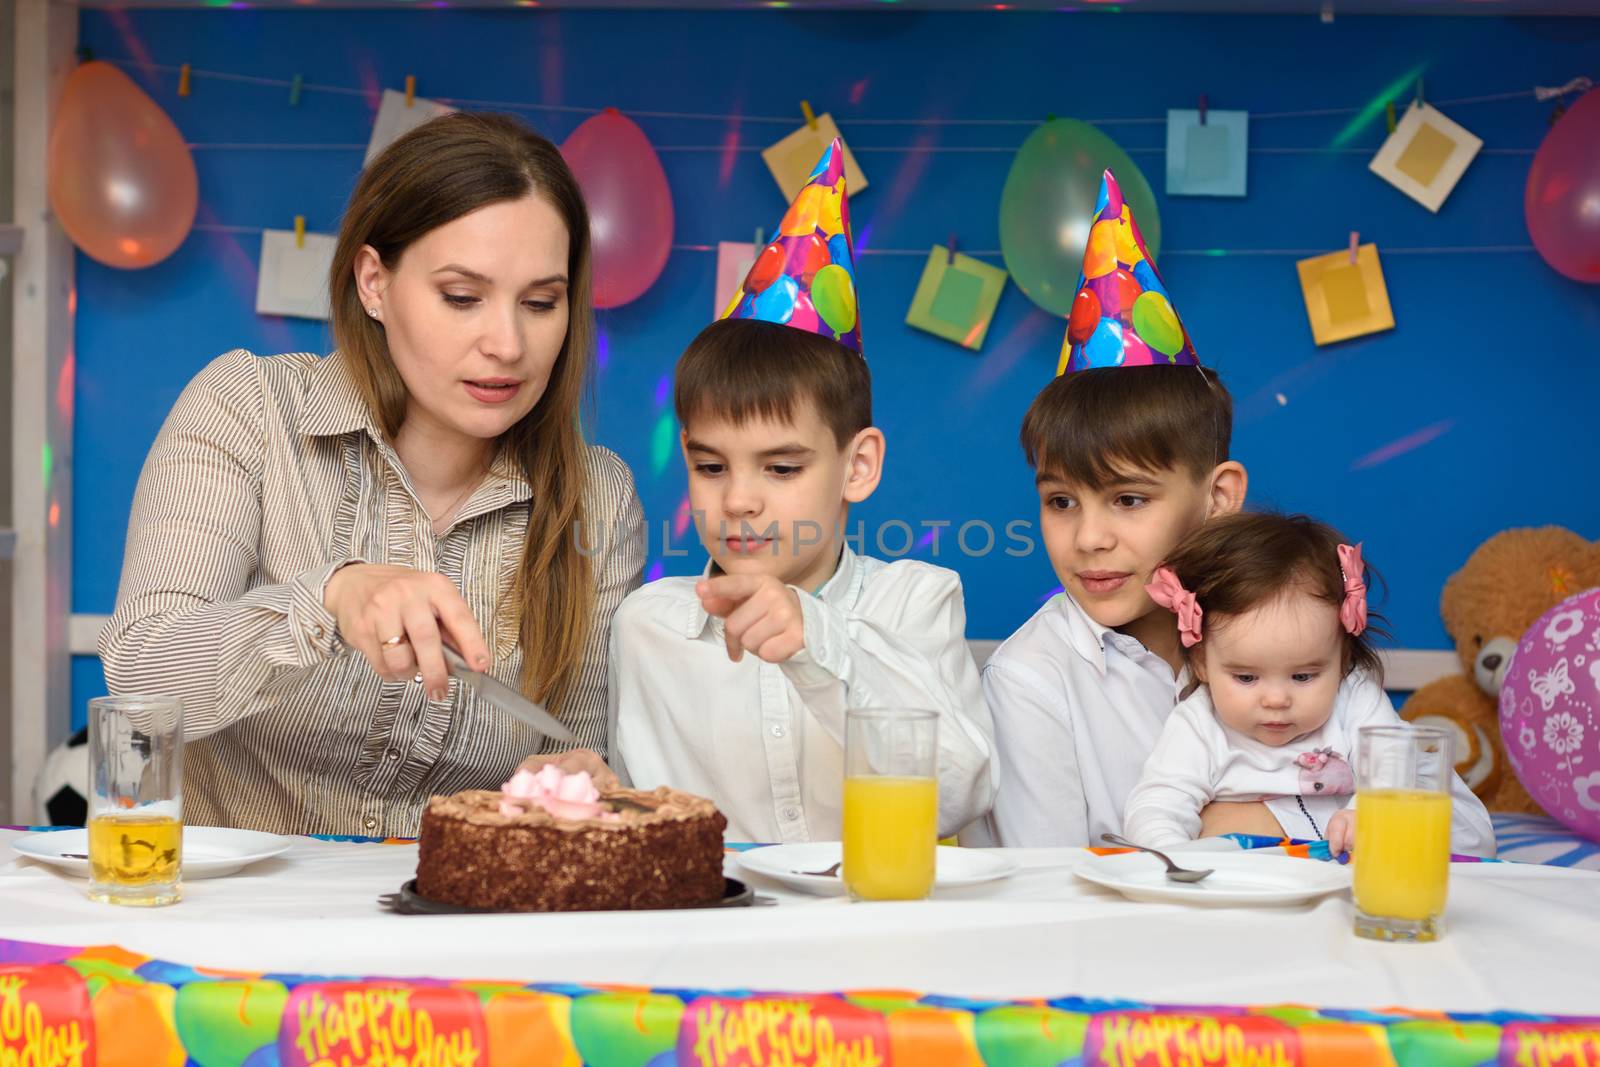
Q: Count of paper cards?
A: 8